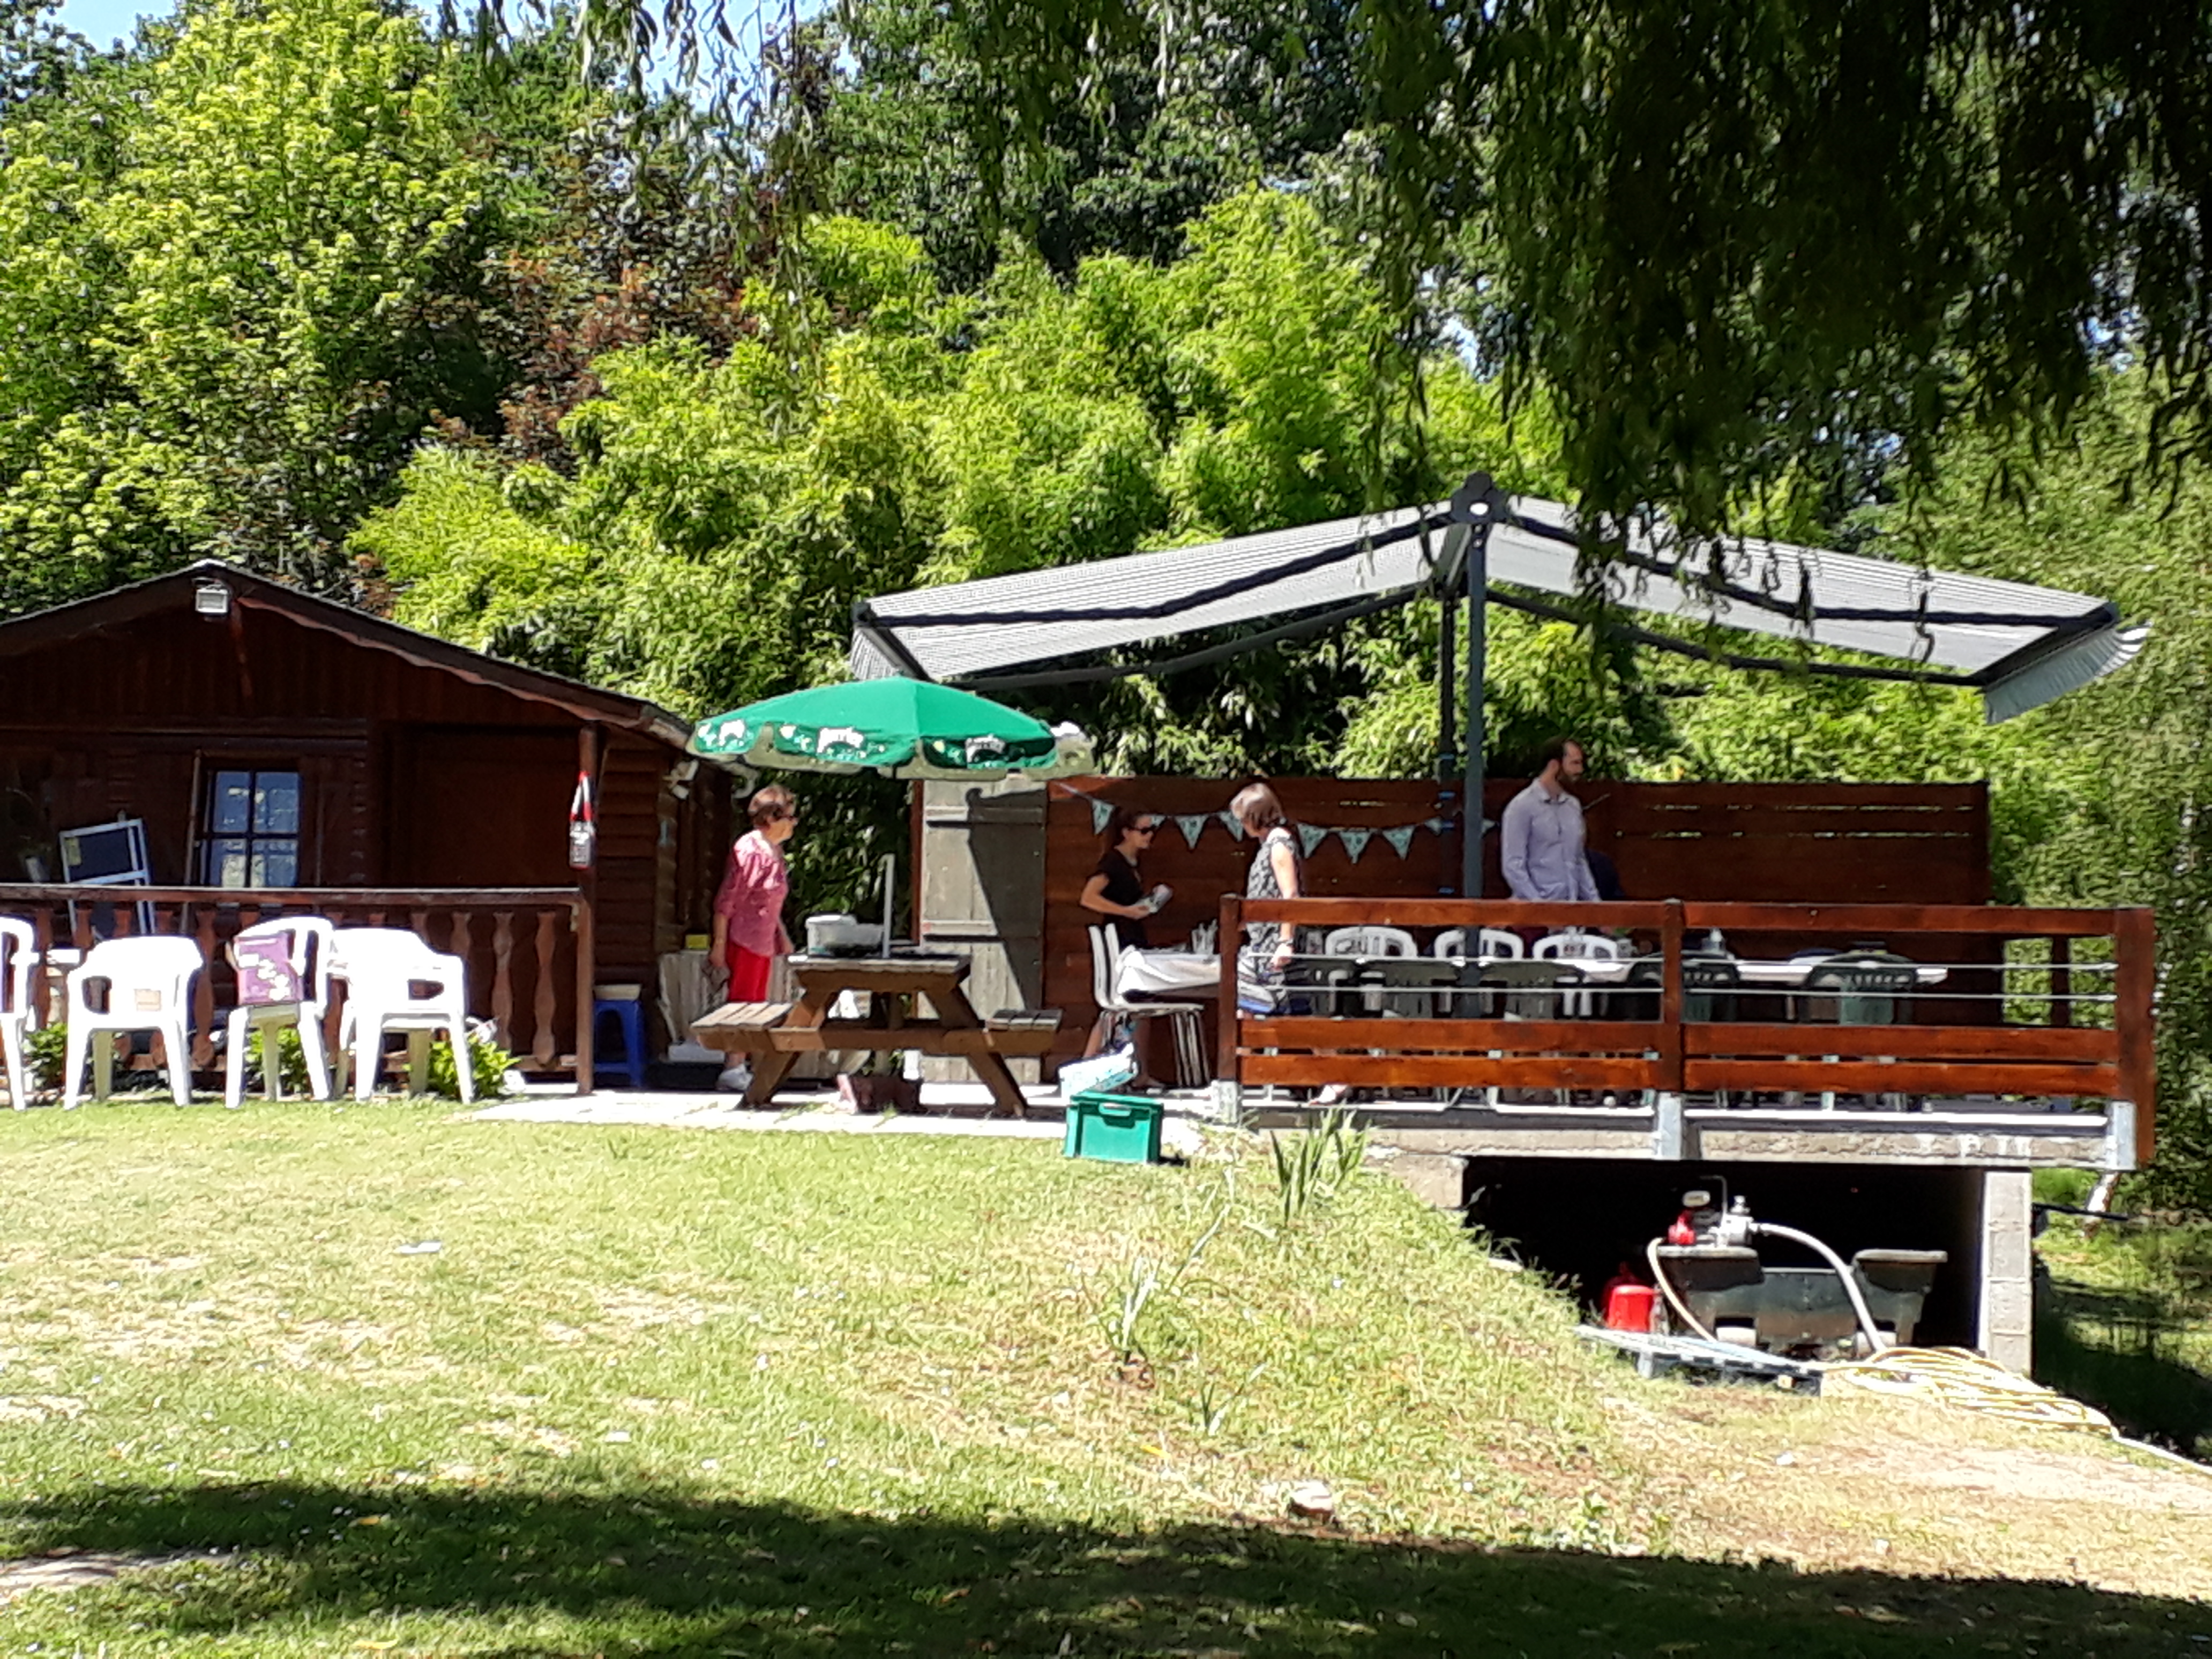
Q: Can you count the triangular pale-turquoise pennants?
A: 9